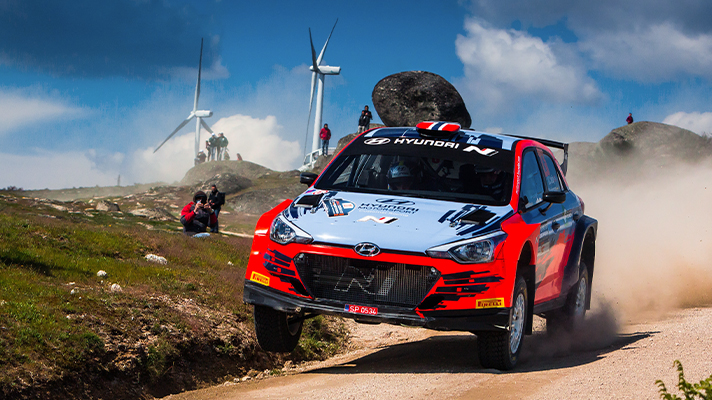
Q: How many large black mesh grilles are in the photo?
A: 1